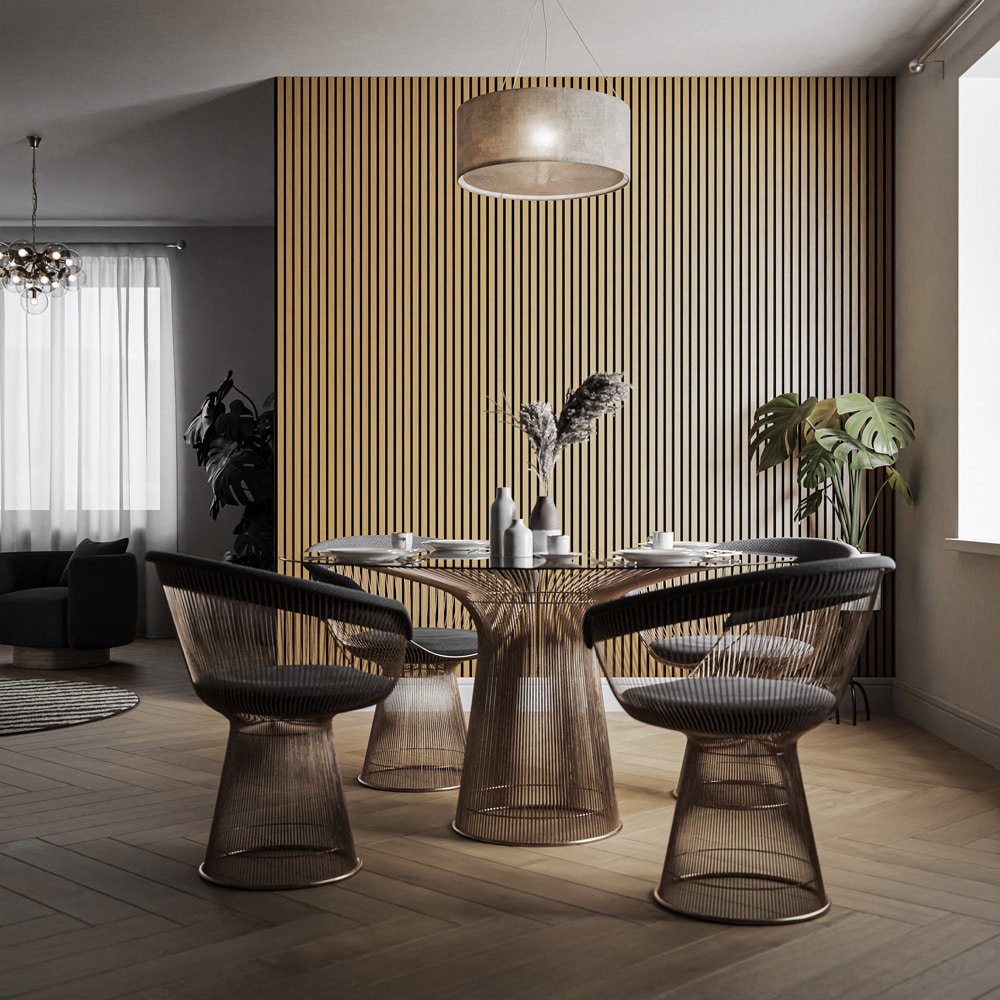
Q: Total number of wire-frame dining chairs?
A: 4